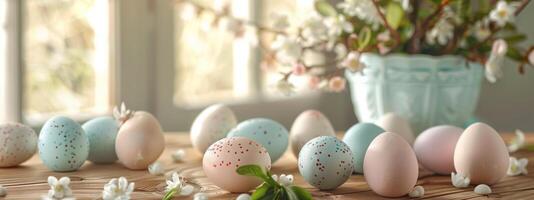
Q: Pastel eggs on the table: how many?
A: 14